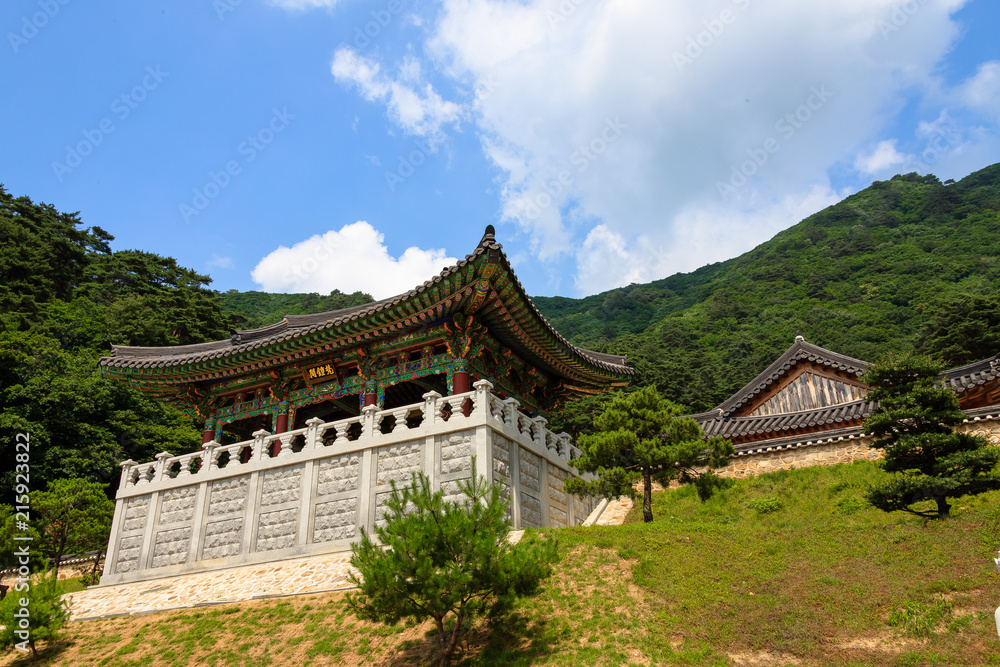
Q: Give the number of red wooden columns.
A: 4